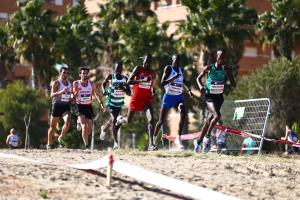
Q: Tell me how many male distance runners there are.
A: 6